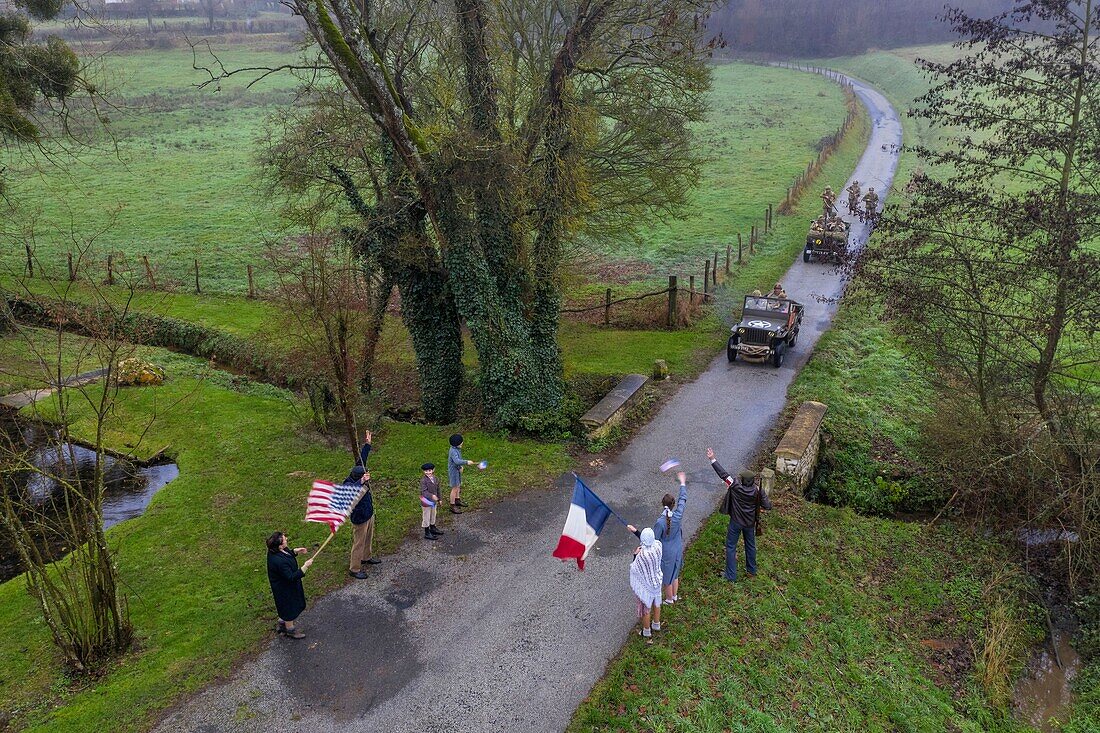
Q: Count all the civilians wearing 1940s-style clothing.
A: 7